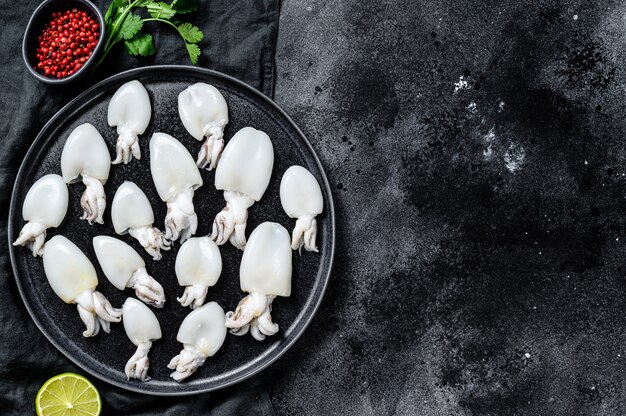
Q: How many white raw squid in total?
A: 14